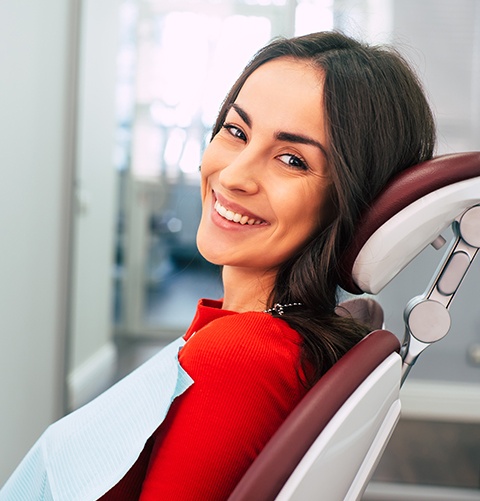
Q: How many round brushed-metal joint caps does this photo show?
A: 2